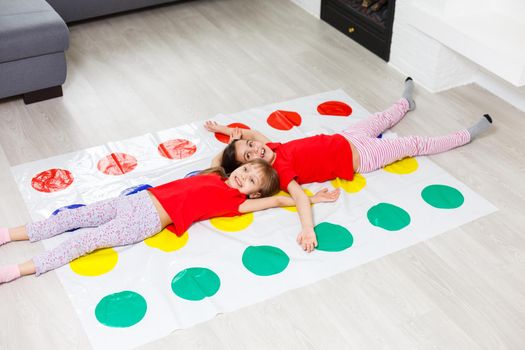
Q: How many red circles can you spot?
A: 6